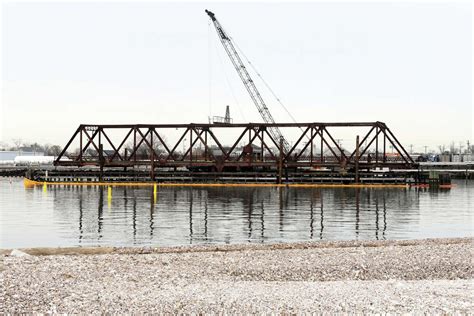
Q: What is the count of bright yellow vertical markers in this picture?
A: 3